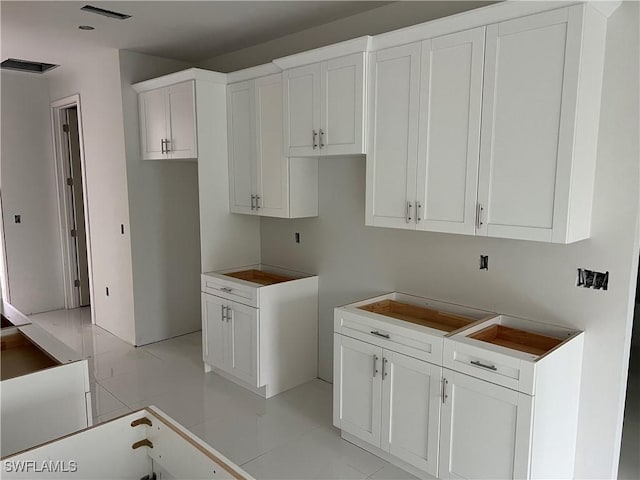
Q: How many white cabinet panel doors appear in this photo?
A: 14